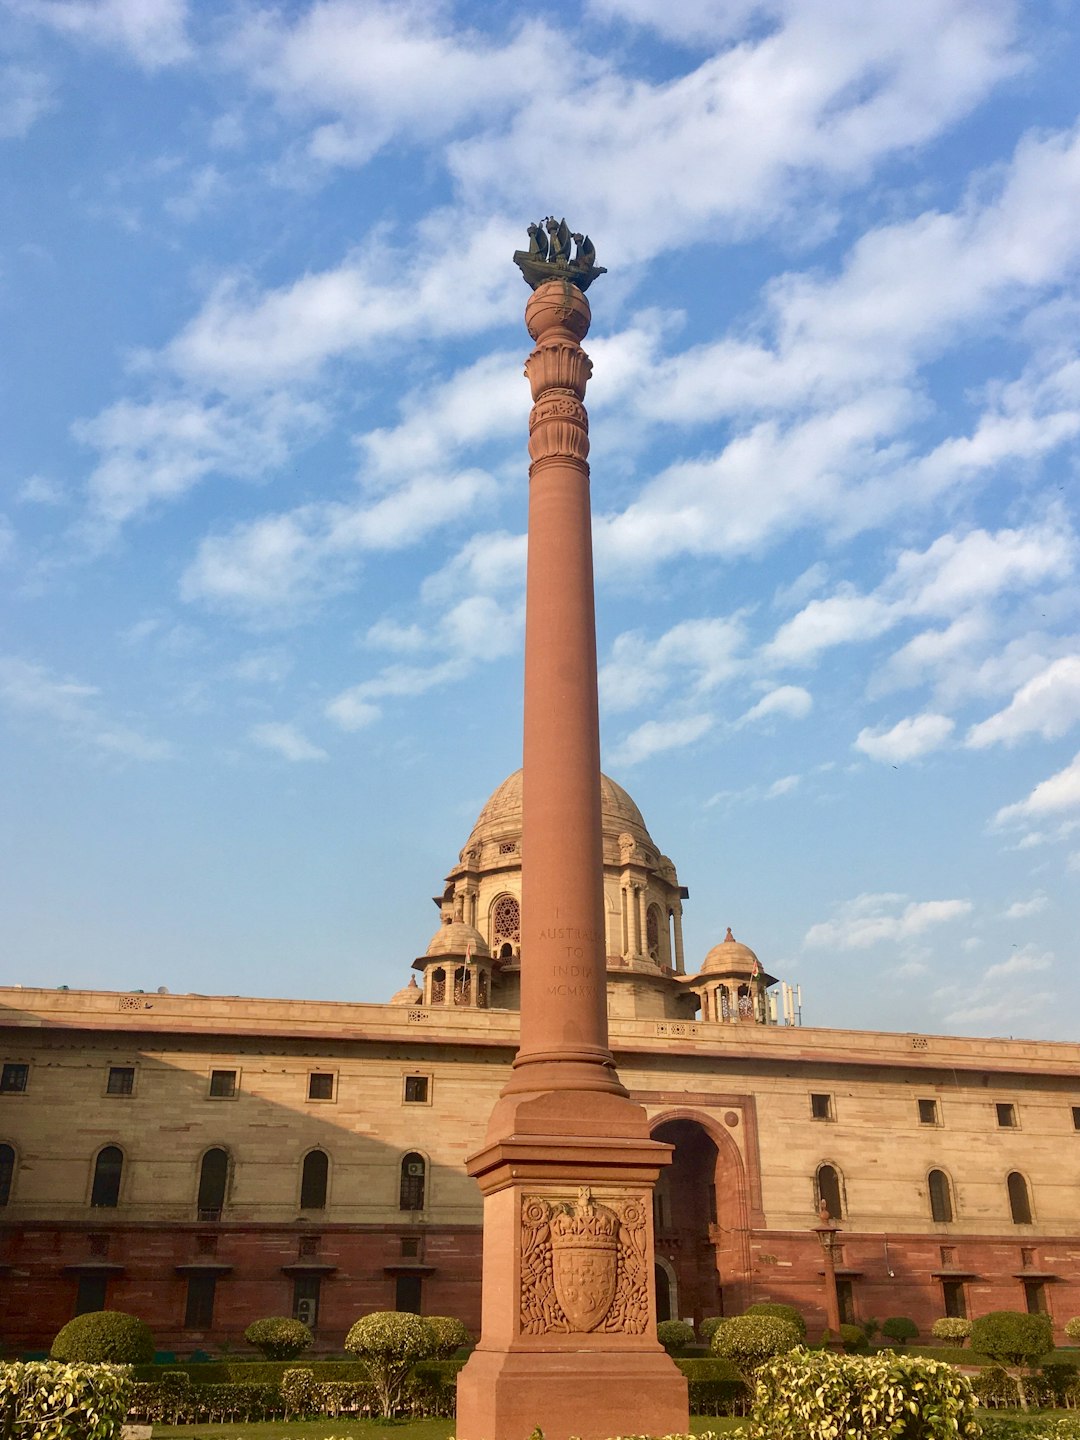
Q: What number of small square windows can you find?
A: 9